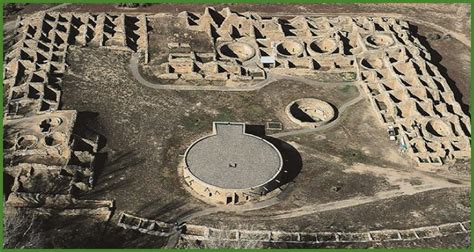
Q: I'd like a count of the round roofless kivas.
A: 10